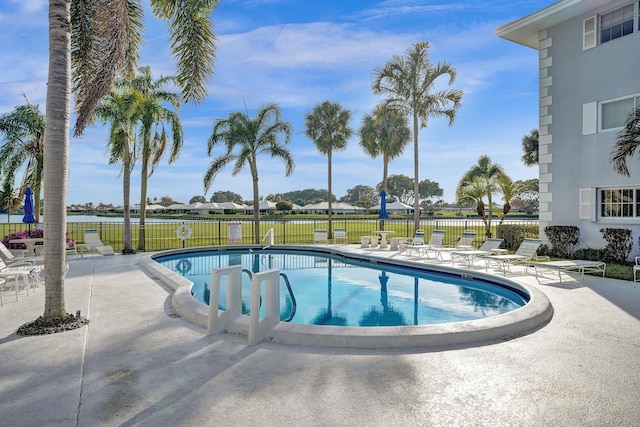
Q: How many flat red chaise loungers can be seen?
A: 0